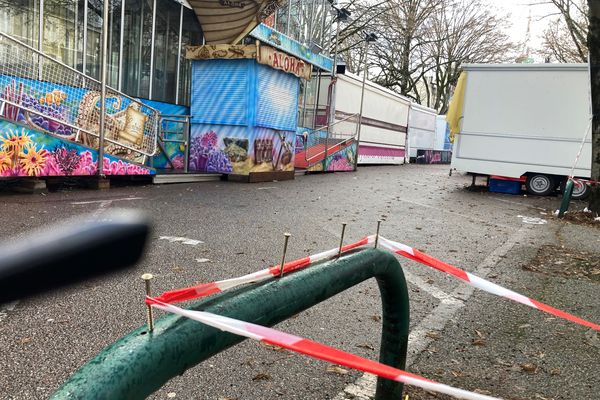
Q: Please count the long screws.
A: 4